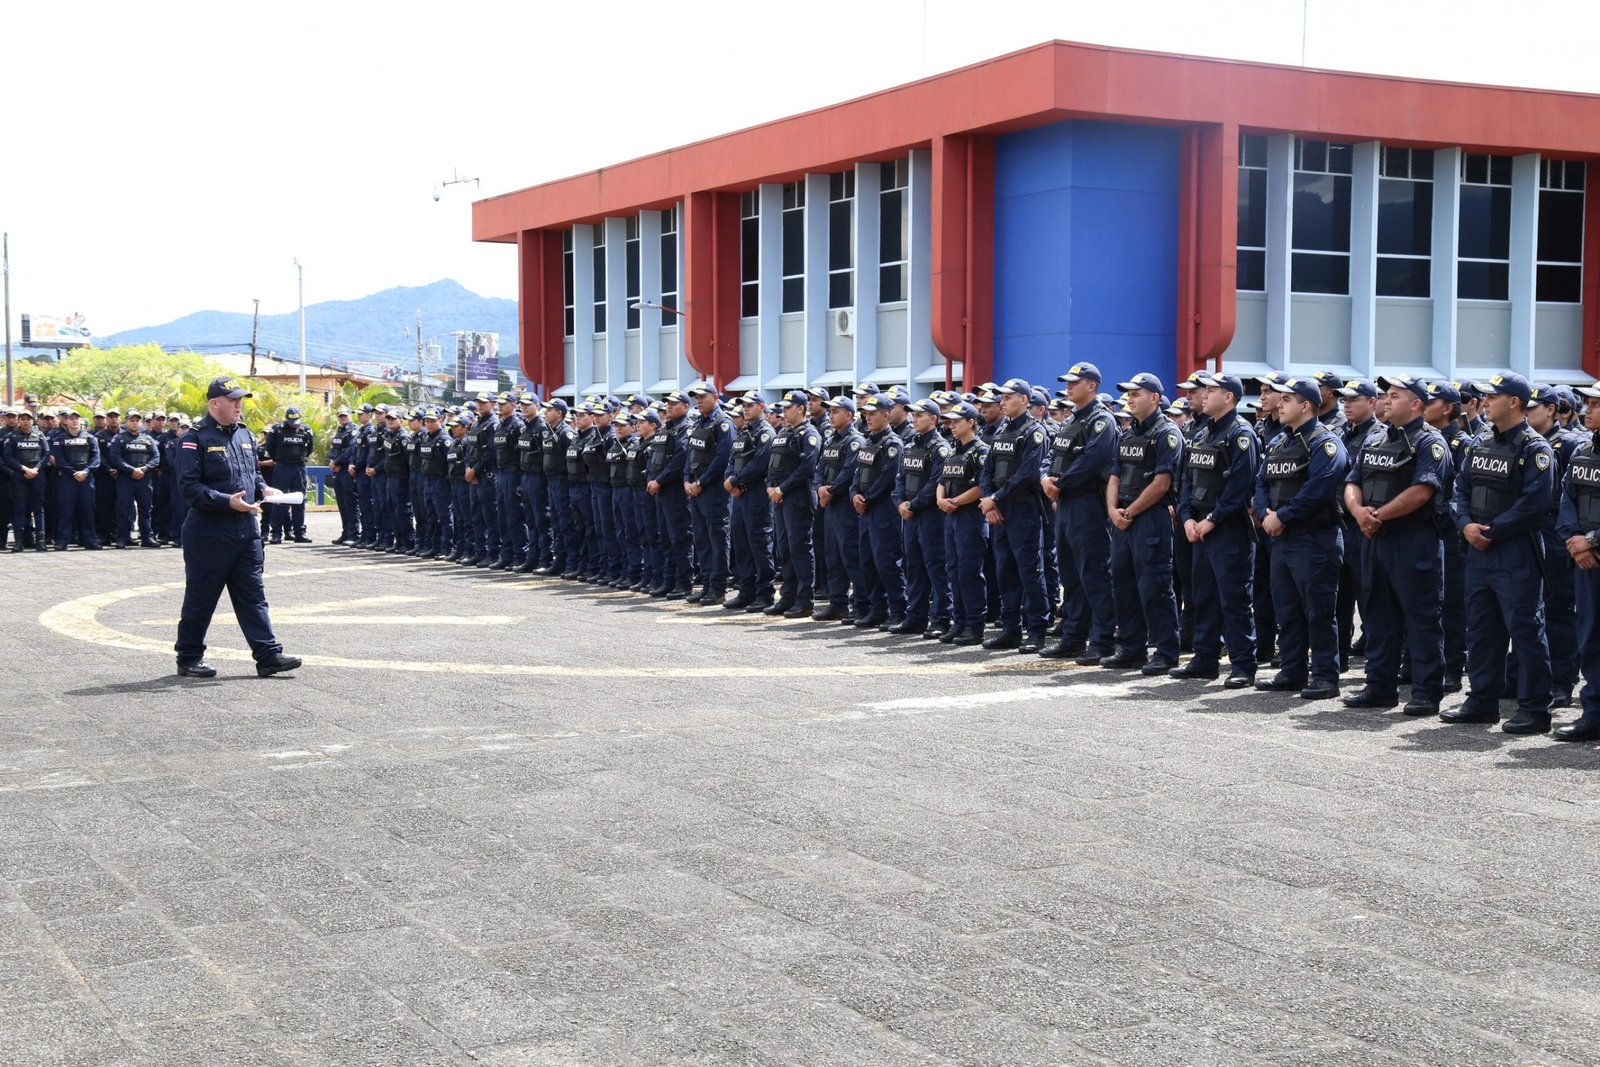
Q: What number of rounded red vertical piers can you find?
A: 4